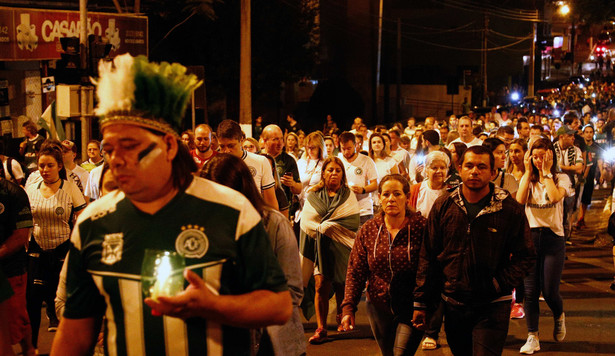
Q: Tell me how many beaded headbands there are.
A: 1